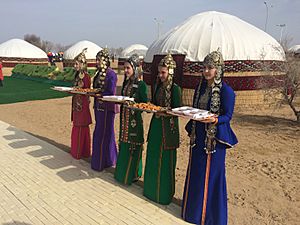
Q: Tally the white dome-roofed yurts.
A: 5